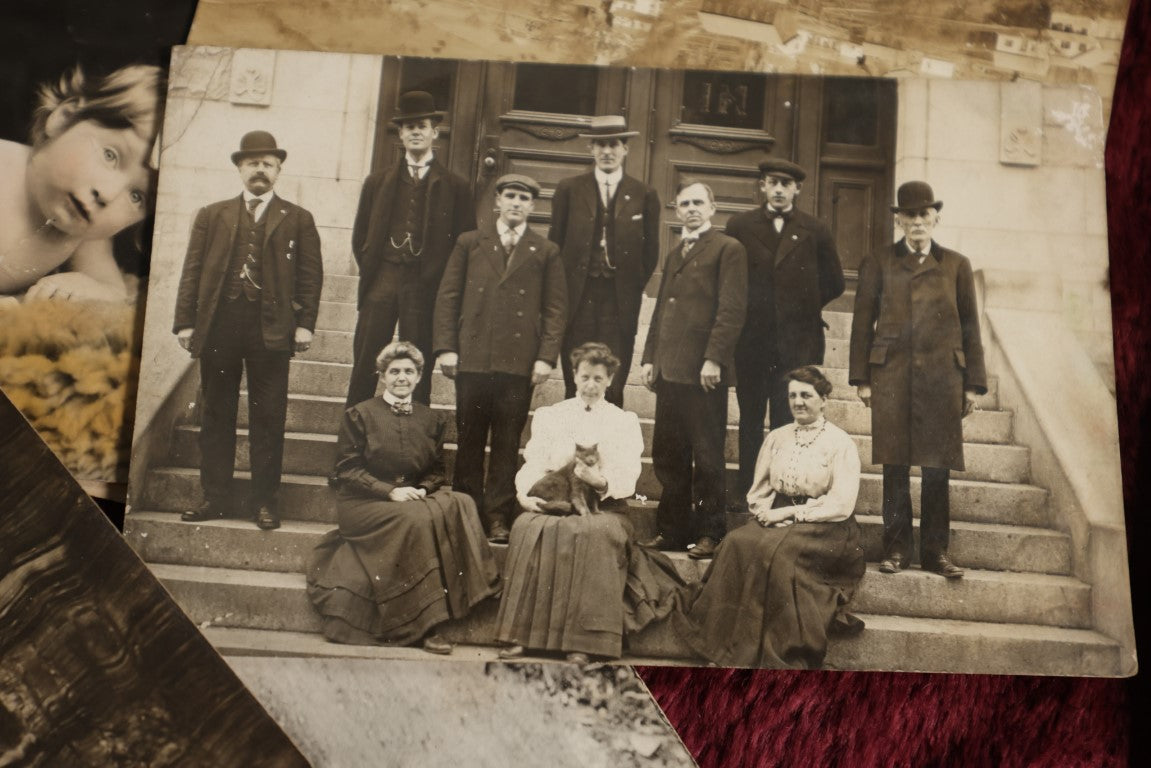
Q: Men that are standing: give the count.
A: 7